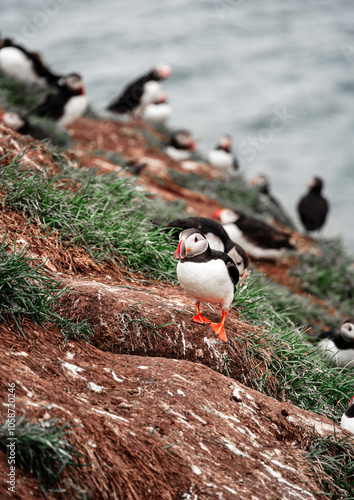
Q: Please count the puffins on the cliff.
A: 14